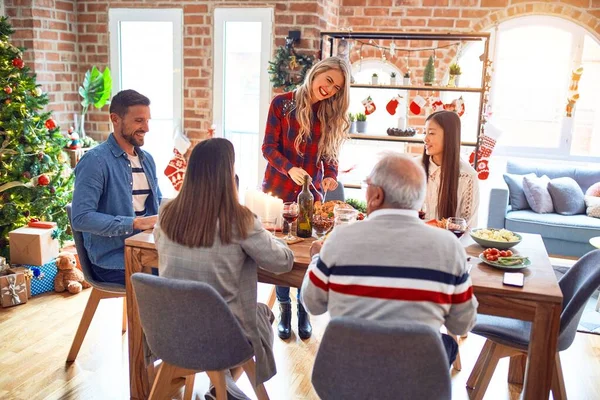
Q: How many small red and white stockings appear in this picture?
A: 5